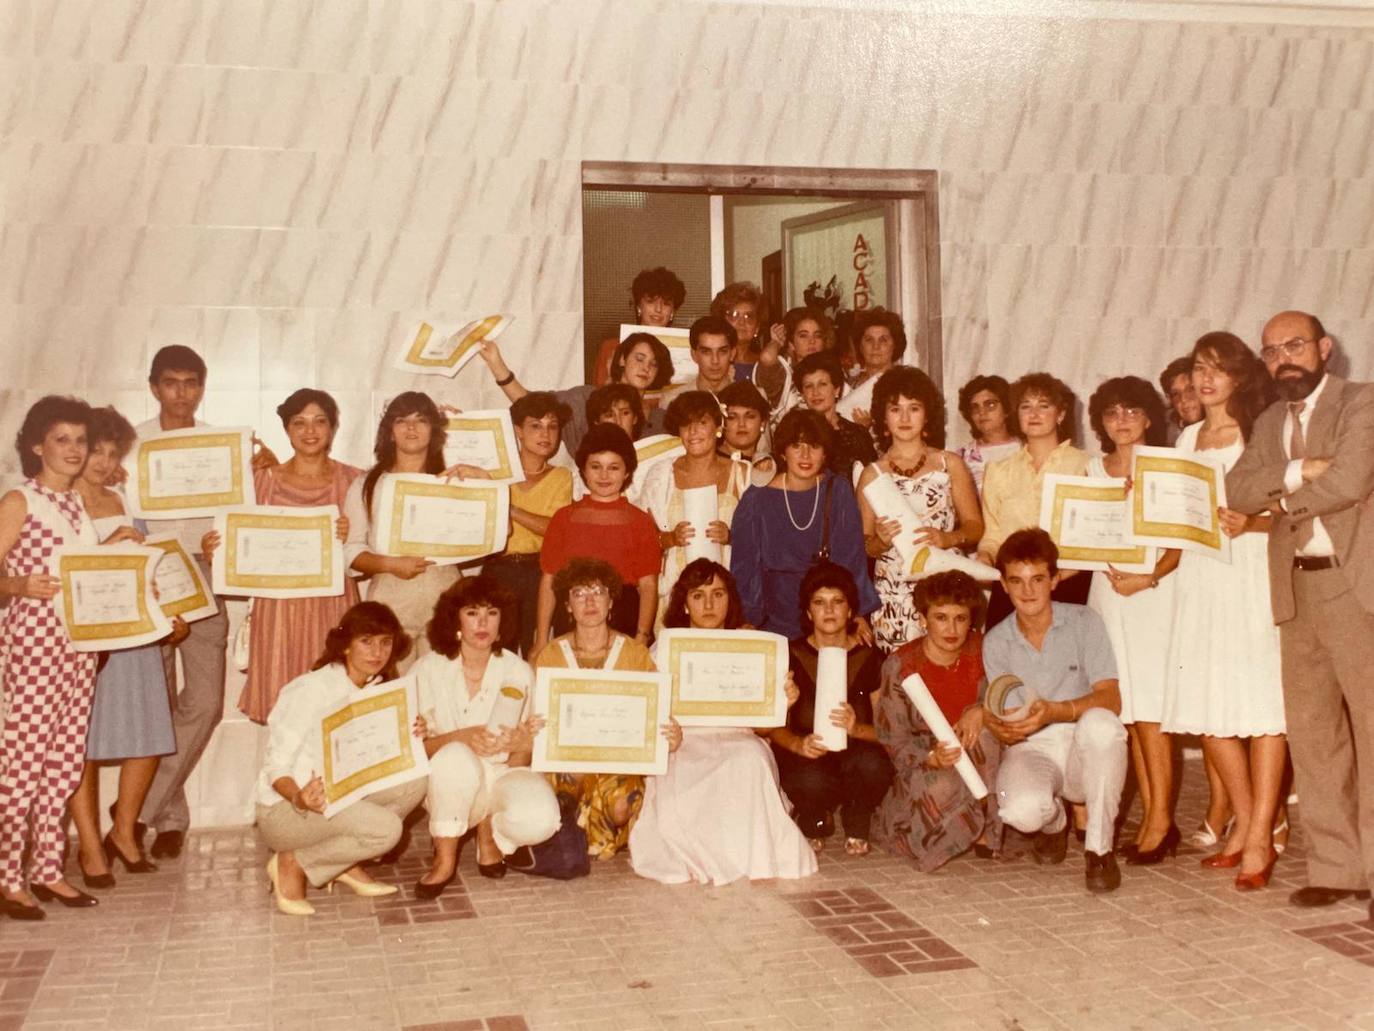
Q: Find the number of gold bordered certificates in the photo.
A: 14